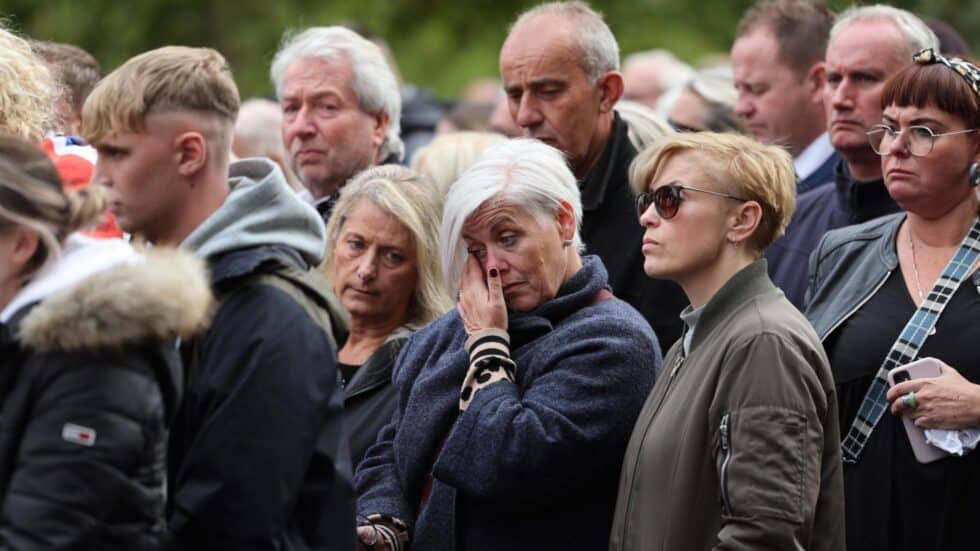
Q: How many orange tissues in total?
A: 0